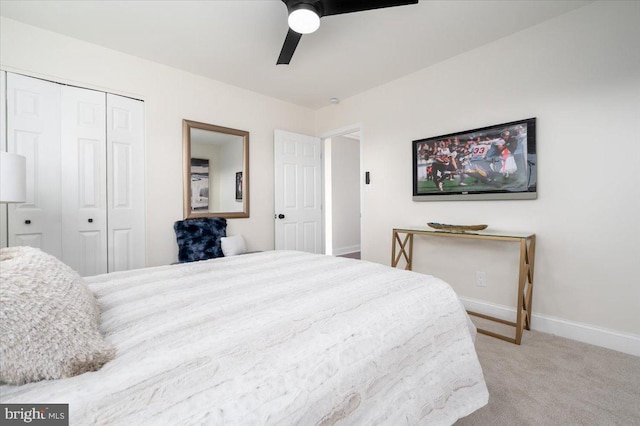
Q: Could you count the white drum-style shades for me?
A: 1